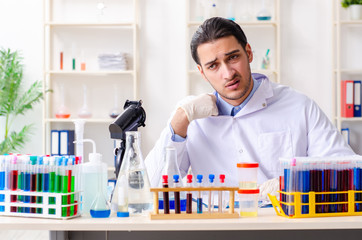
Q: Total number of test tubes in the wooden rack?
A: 6